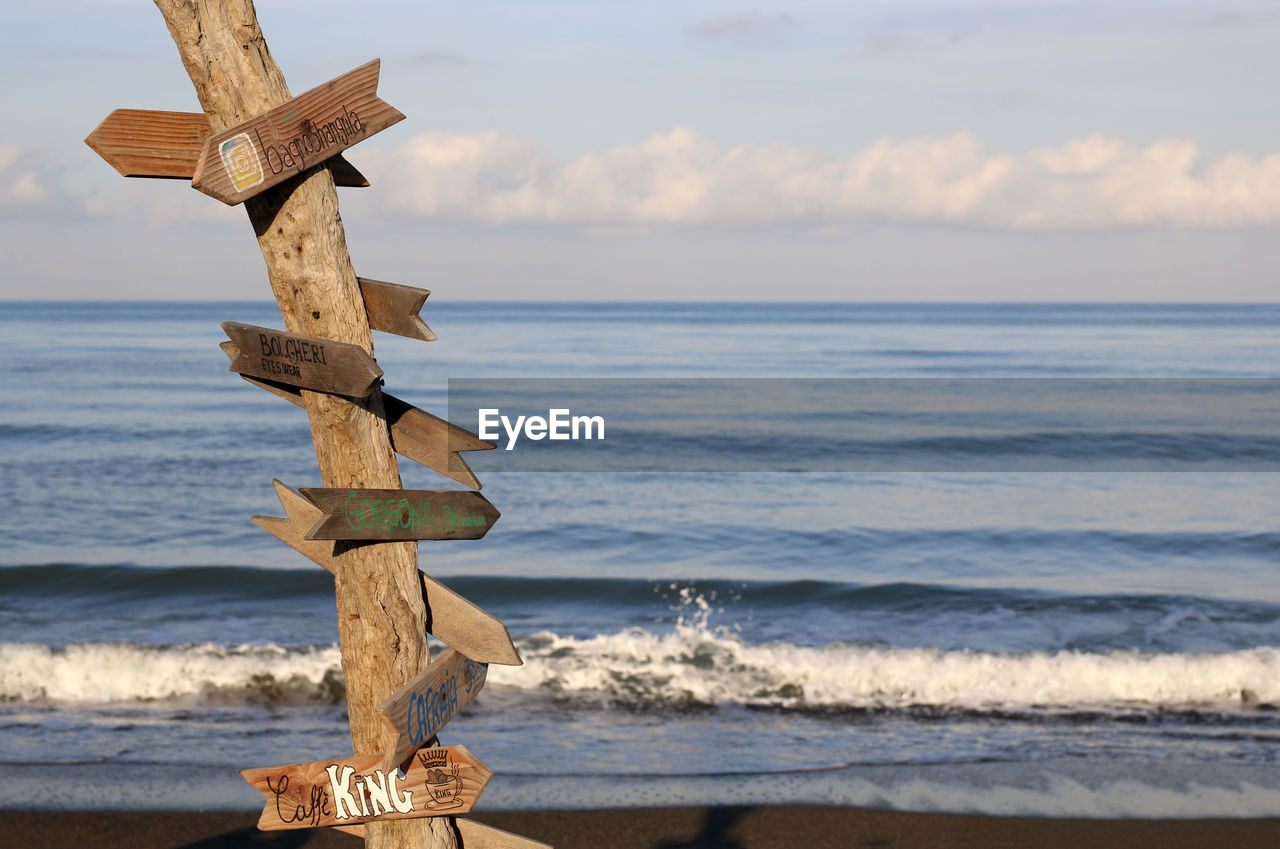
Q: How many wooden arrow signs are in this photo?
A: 10